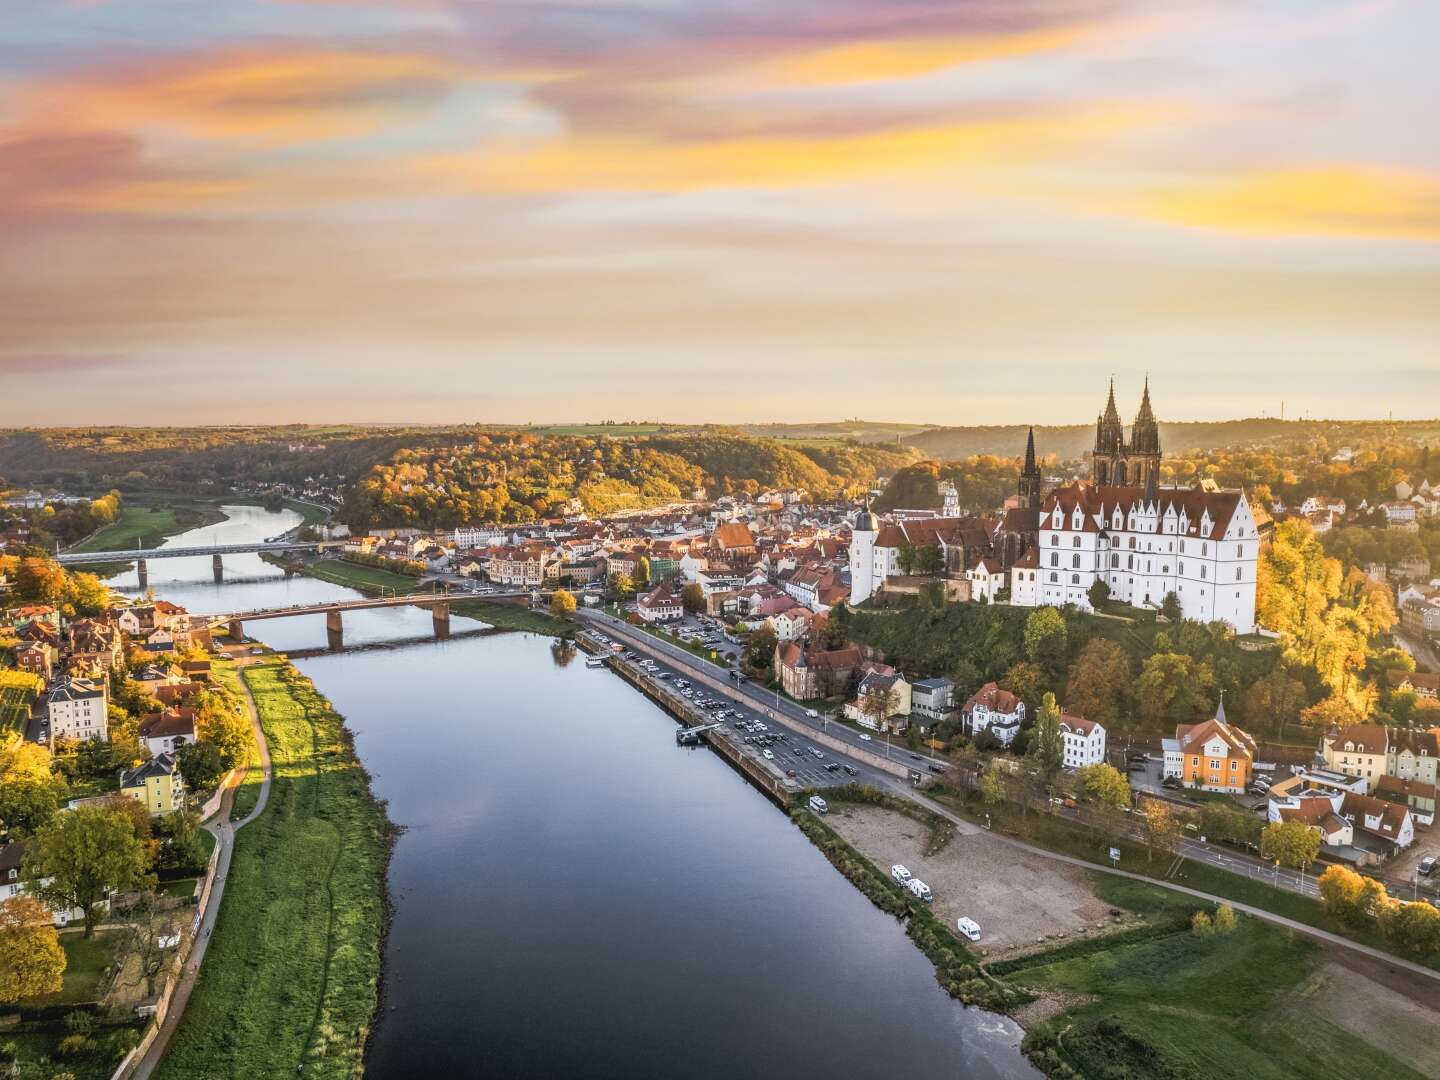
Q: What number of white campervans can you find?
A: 4